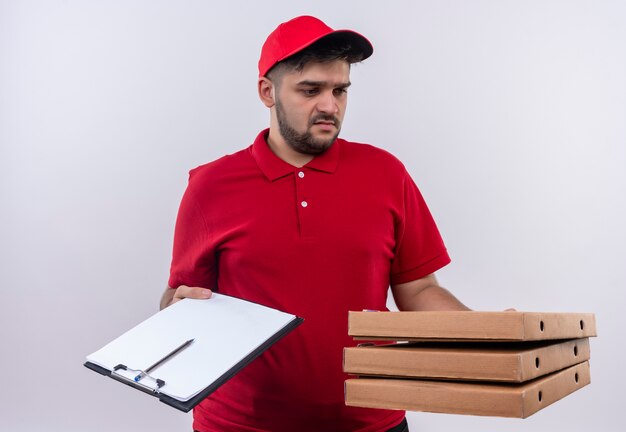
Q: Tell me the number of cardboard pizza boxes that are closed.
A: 3